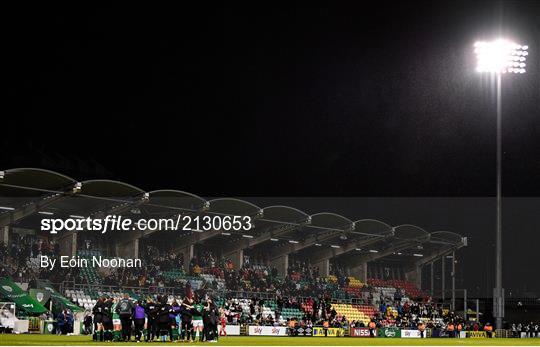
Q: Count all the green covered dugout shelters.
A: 2